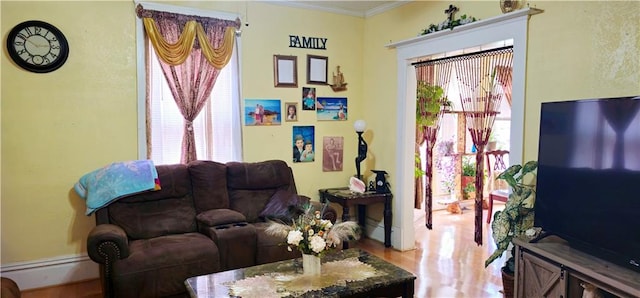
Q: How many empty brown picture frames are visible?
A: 2